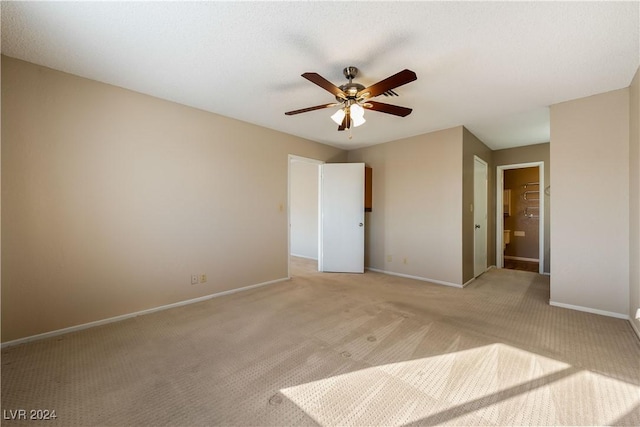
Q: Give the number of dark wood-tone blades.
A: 5